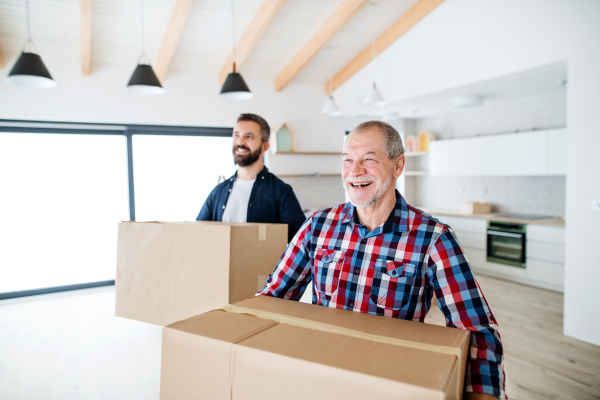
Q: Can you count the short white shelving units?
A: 2